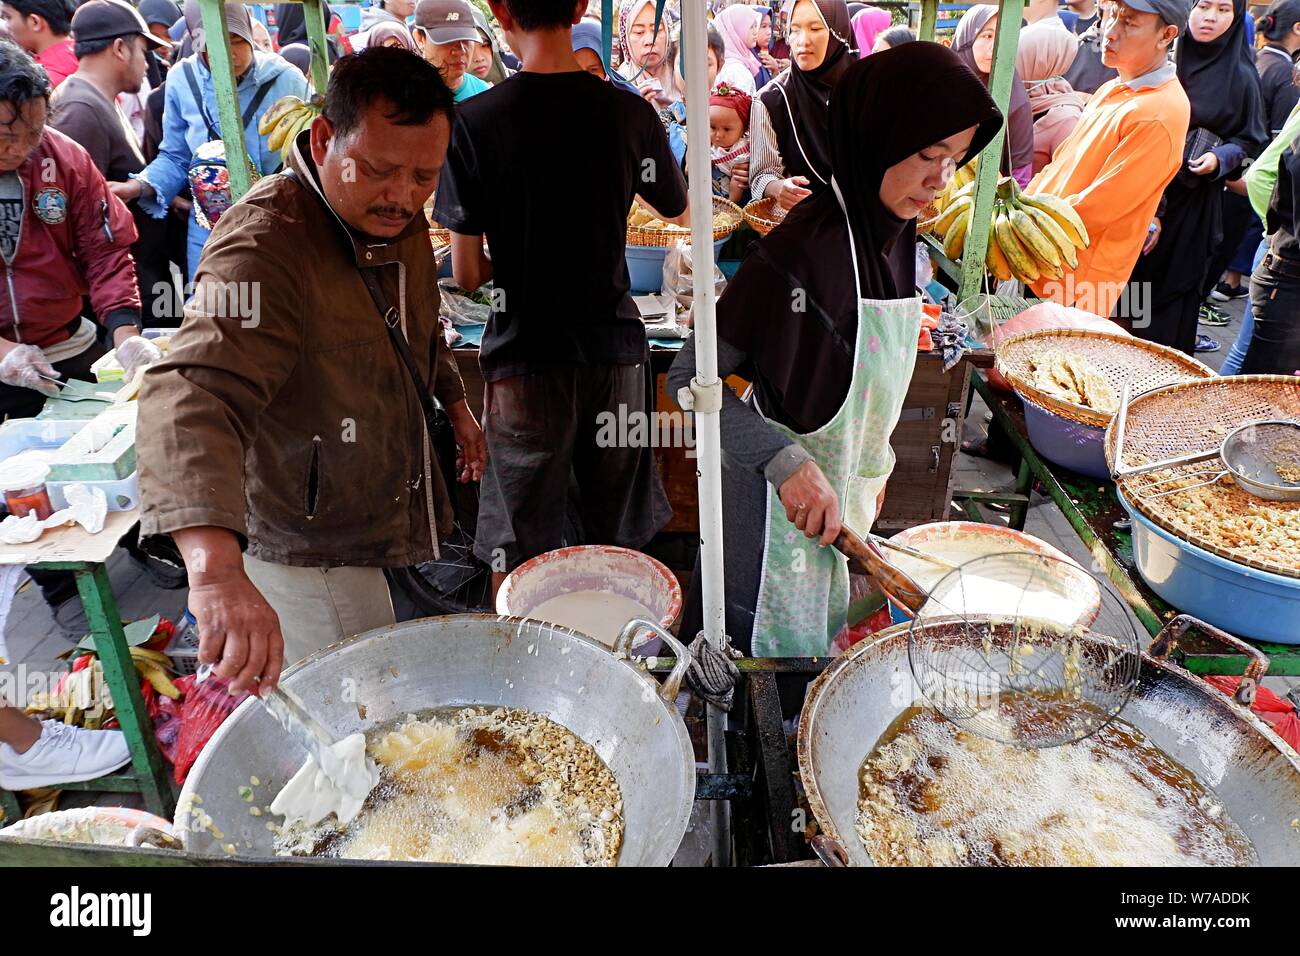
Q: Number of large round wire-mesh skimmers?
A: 1